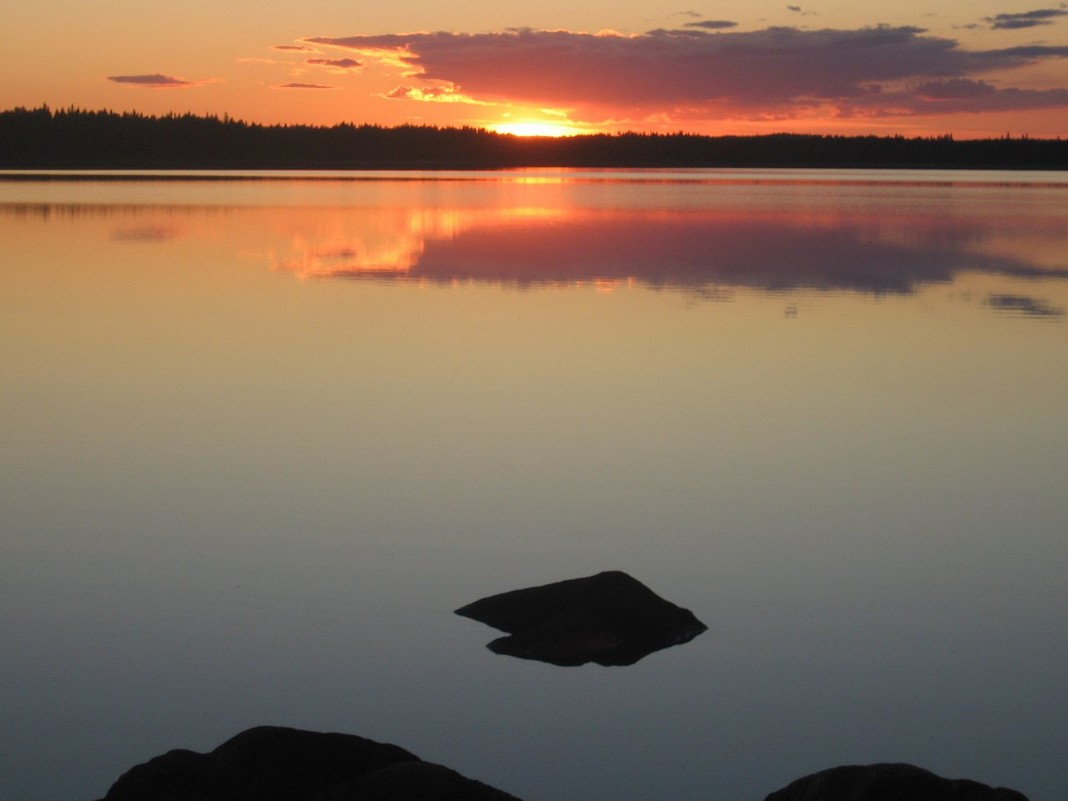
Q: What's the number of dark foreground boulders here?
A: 3